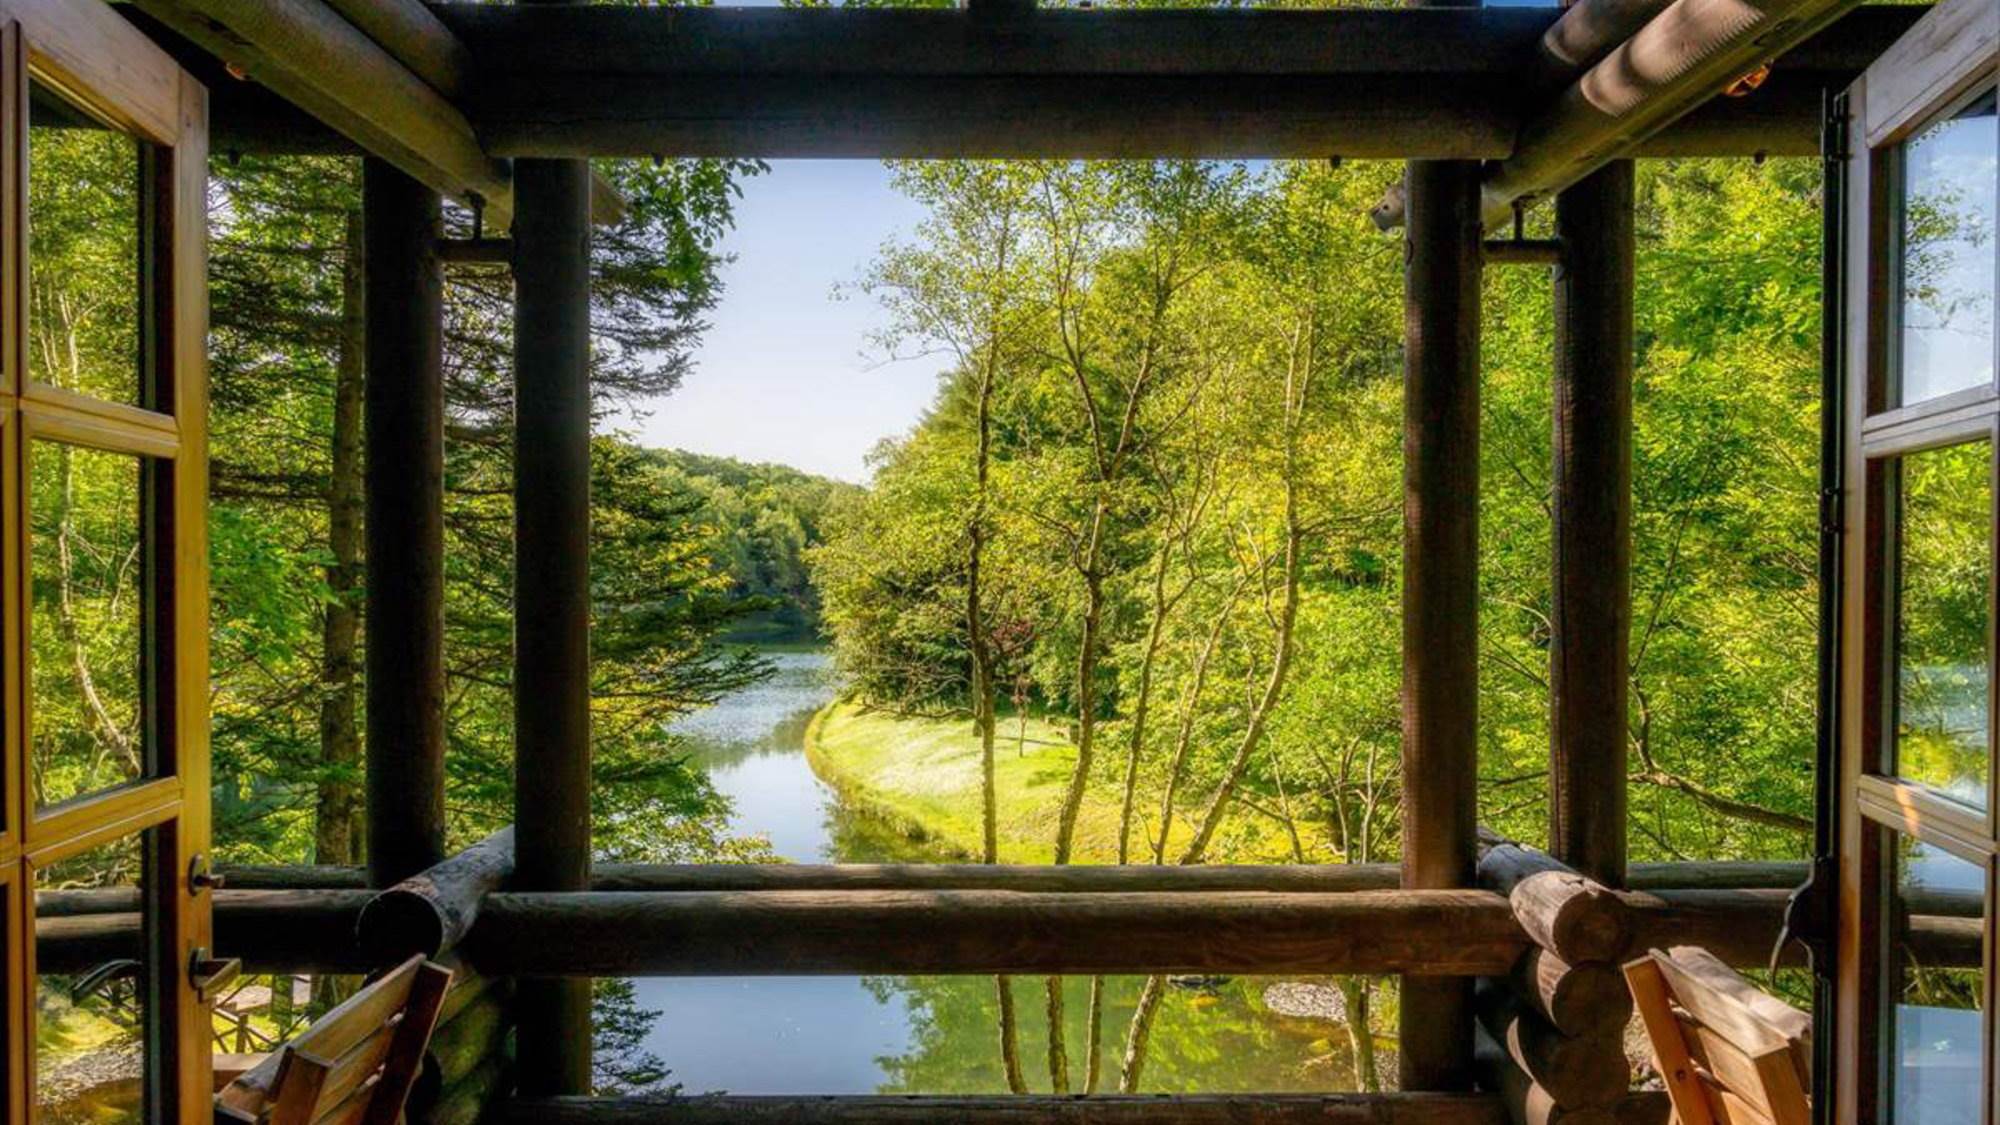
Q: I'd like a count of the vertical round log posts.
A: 4